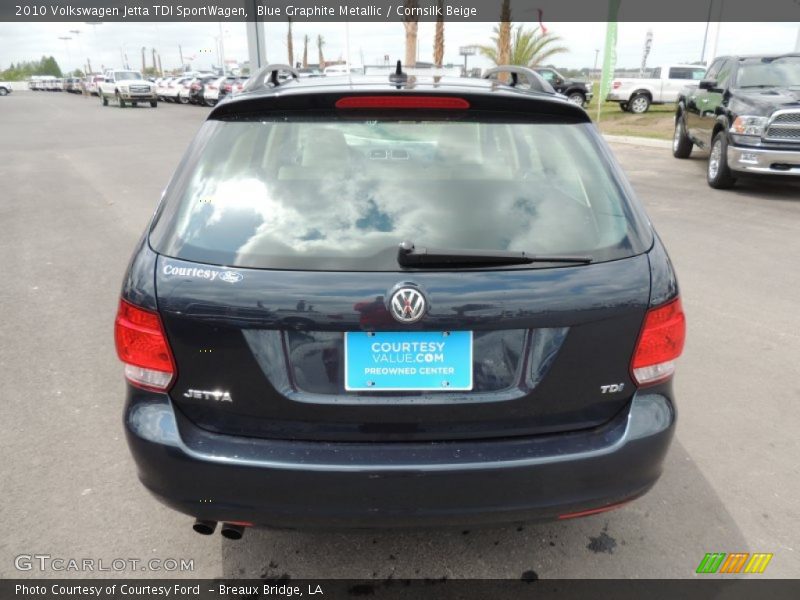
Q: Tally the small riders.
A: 0